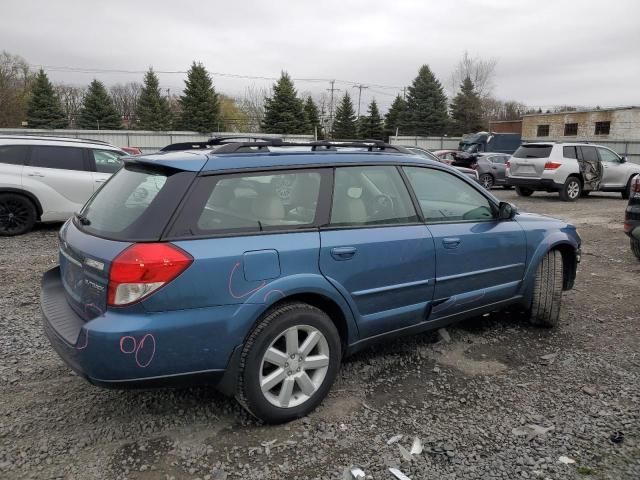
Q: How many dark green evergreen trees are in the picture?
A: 11